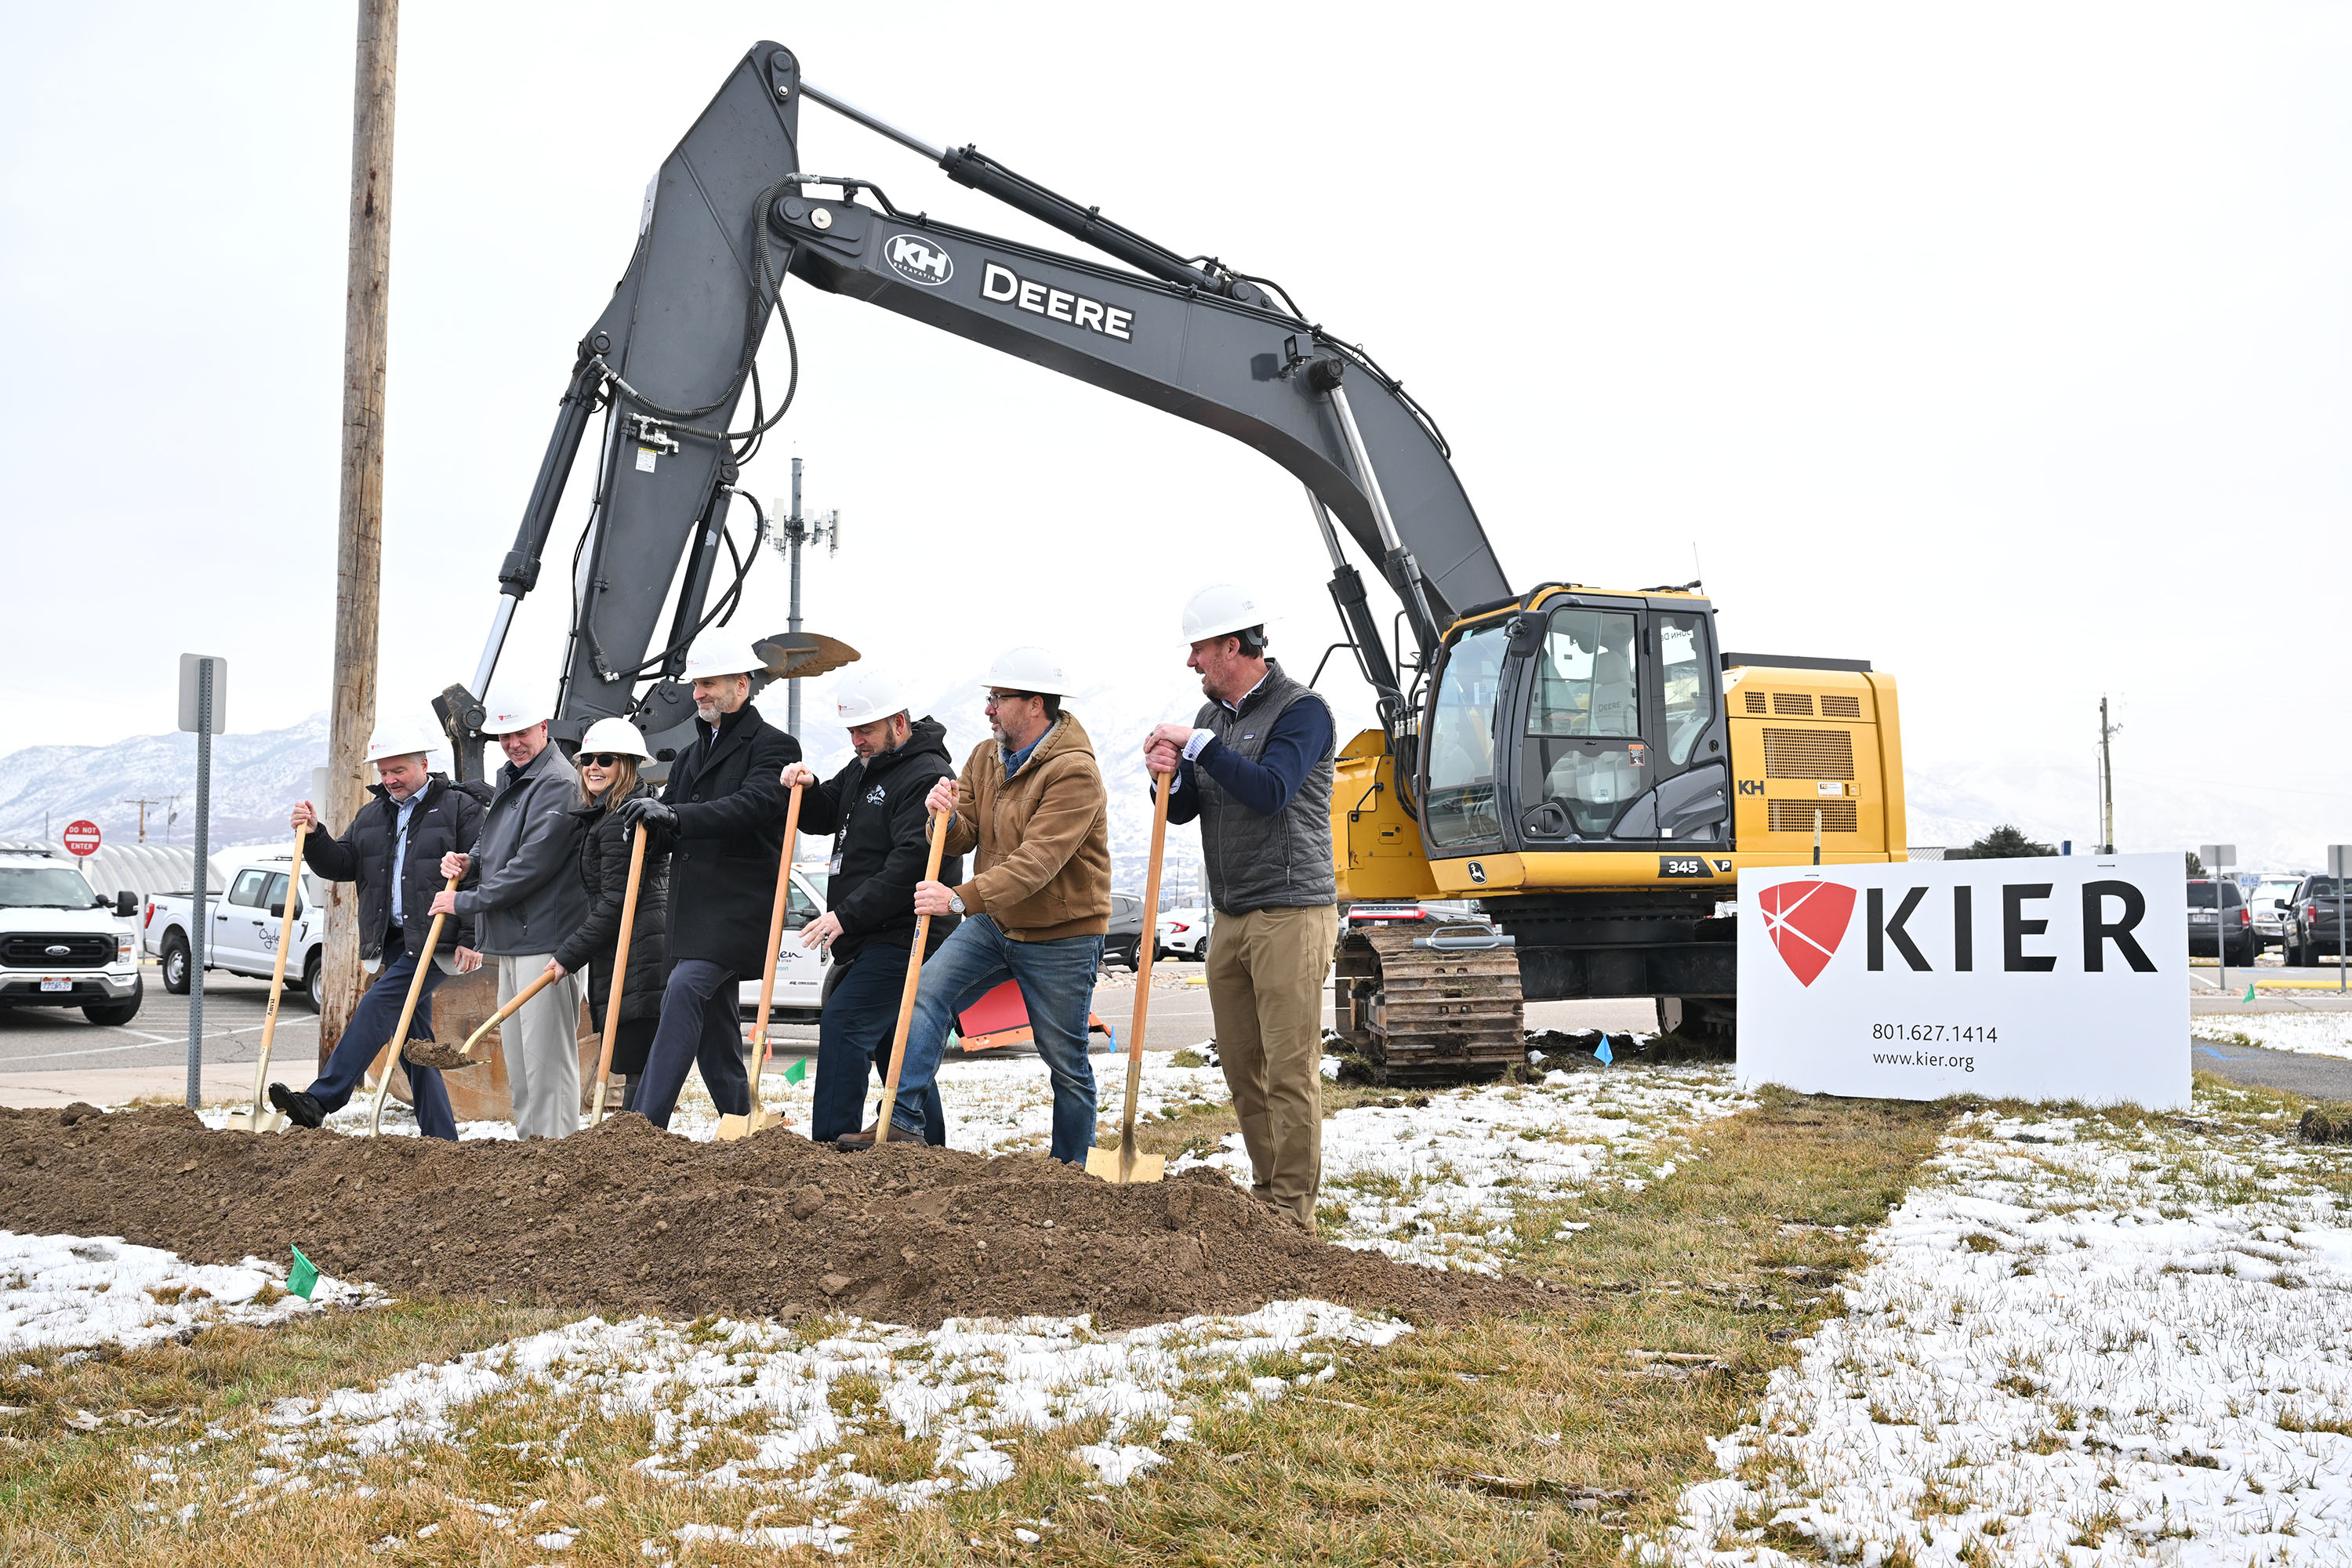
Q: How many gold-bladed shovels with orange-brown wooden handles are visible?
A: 7